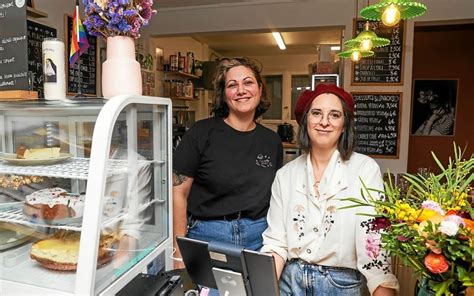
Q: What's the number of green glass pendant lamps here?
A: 3